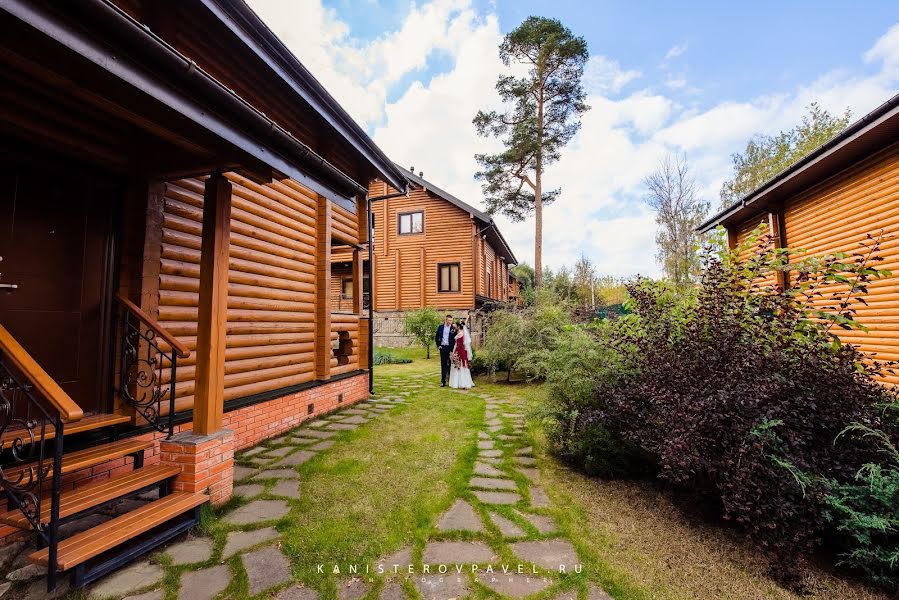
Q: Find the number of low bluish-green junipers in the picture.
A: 1